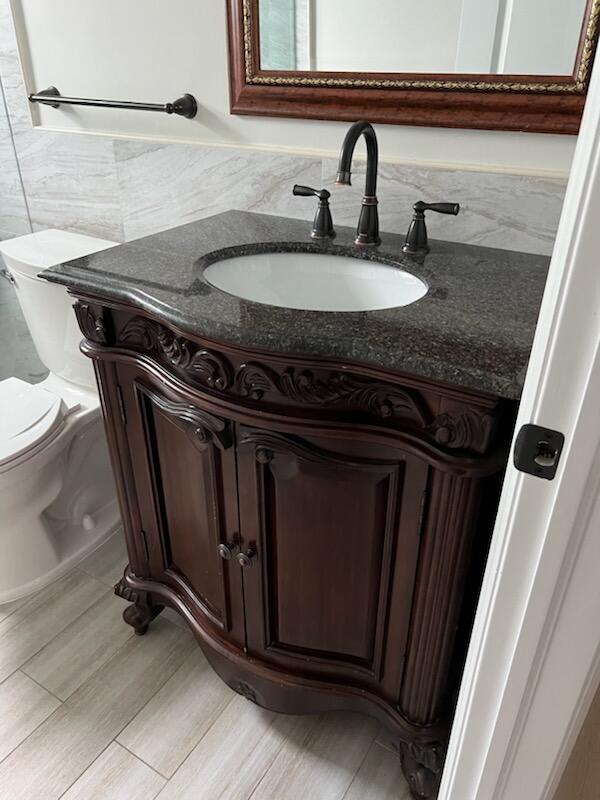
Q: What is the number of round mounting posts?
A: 2